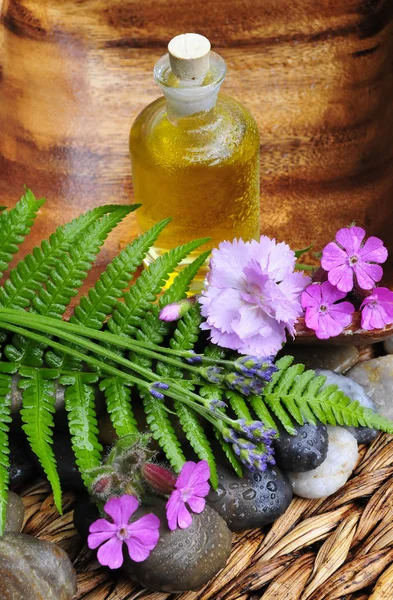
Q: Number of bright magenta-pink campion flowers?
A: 5